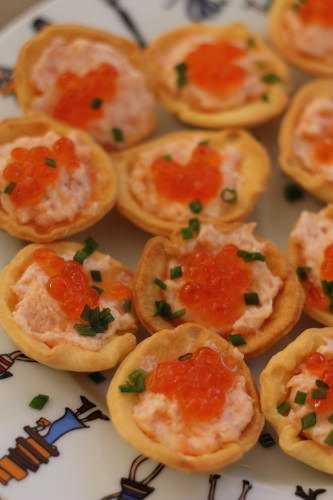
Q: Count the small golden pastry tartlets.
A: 11